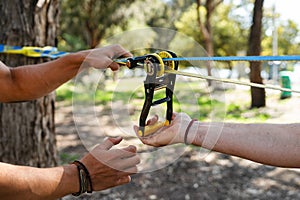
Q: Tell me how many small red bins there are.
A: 0